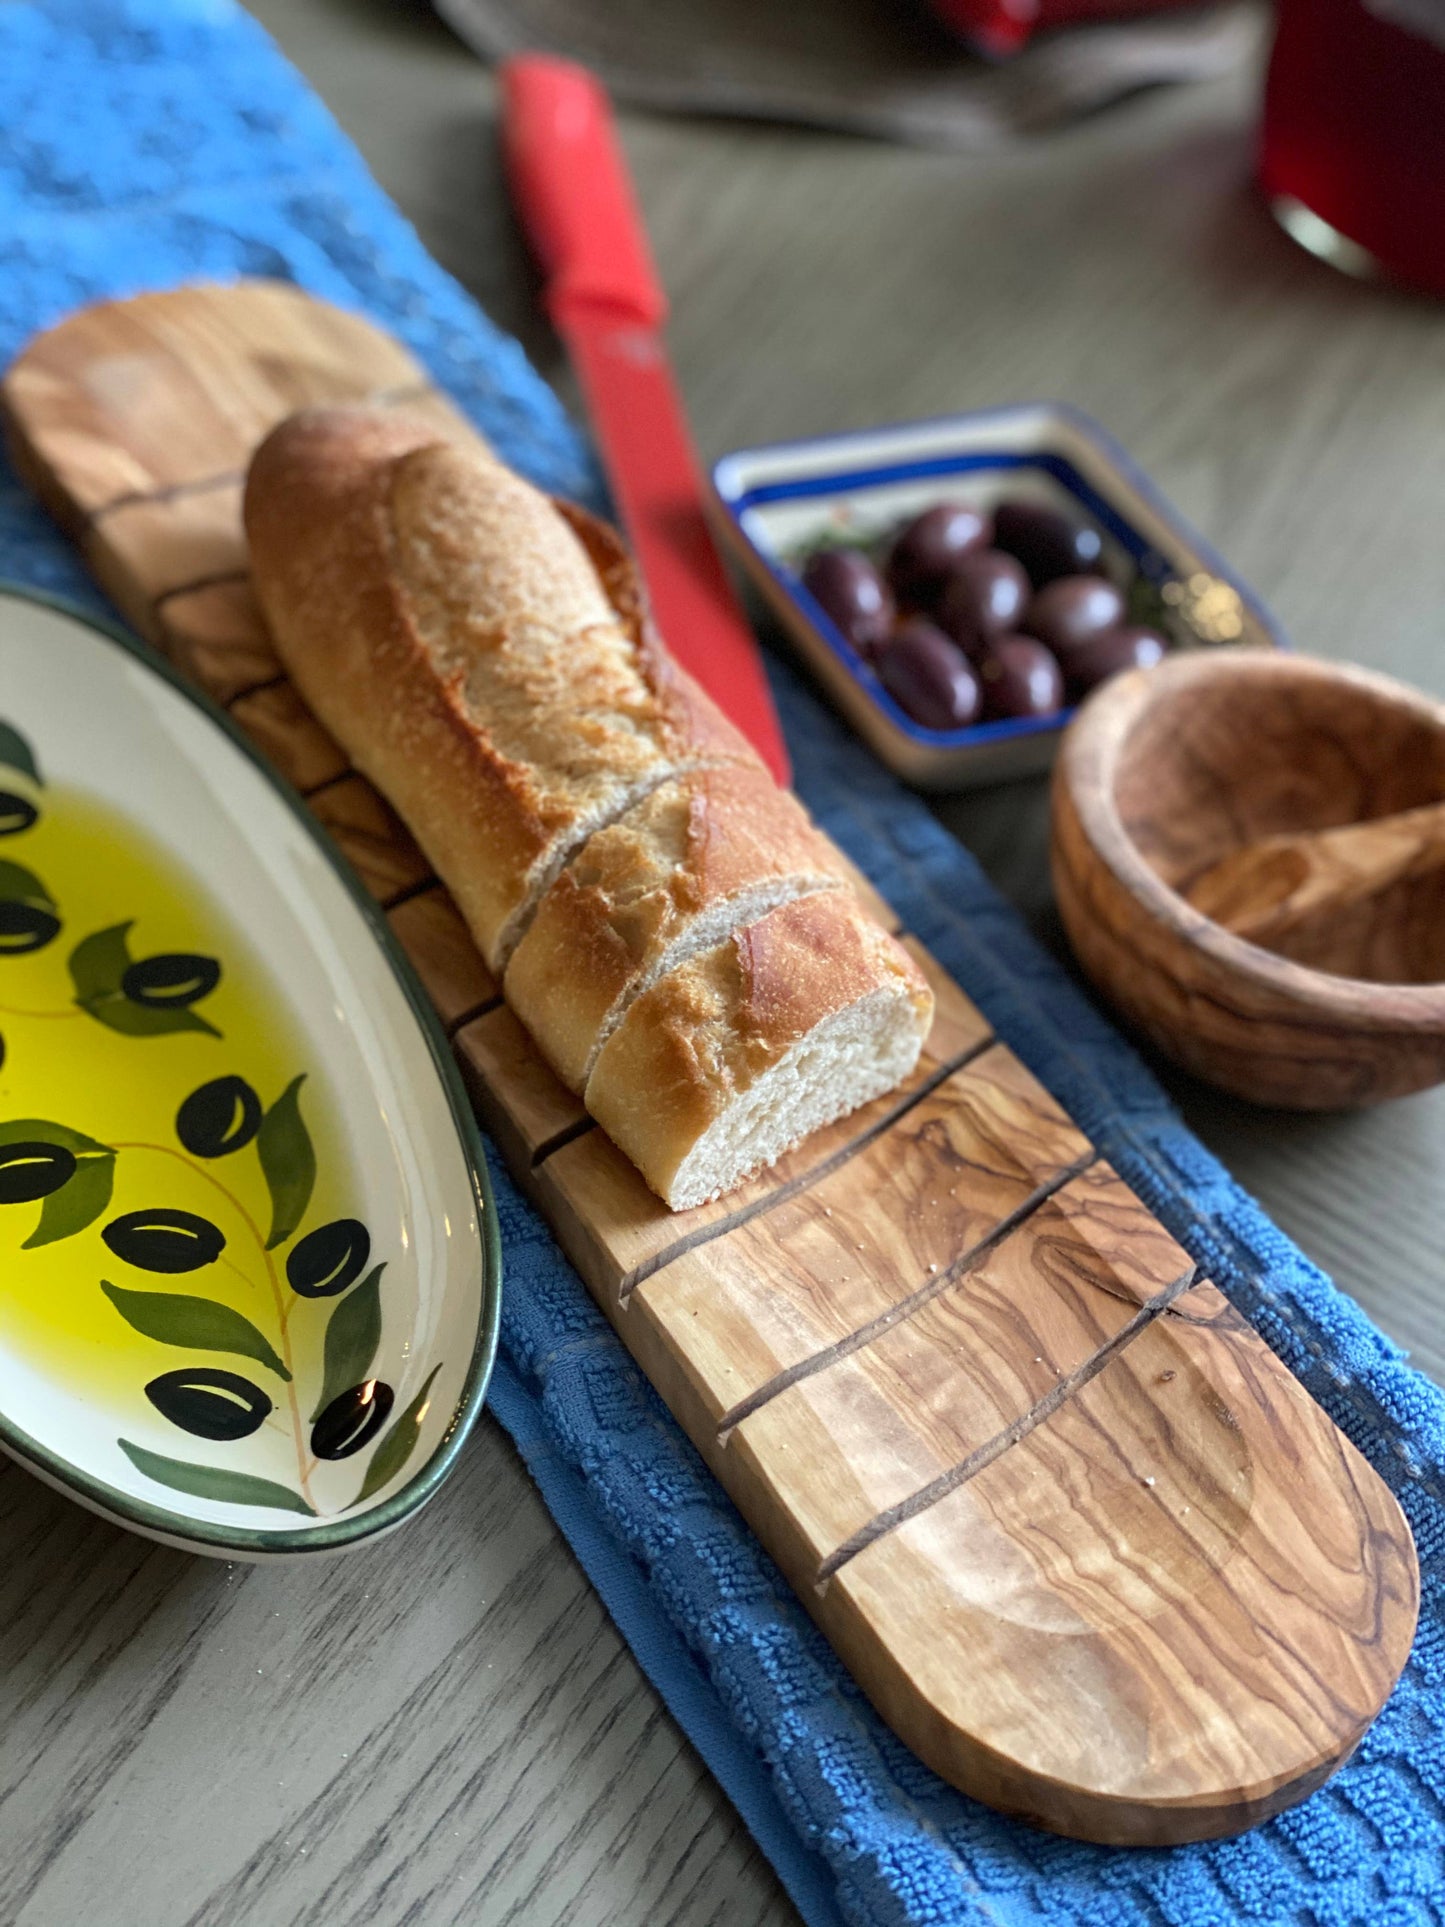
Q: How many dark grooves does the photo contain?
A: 10